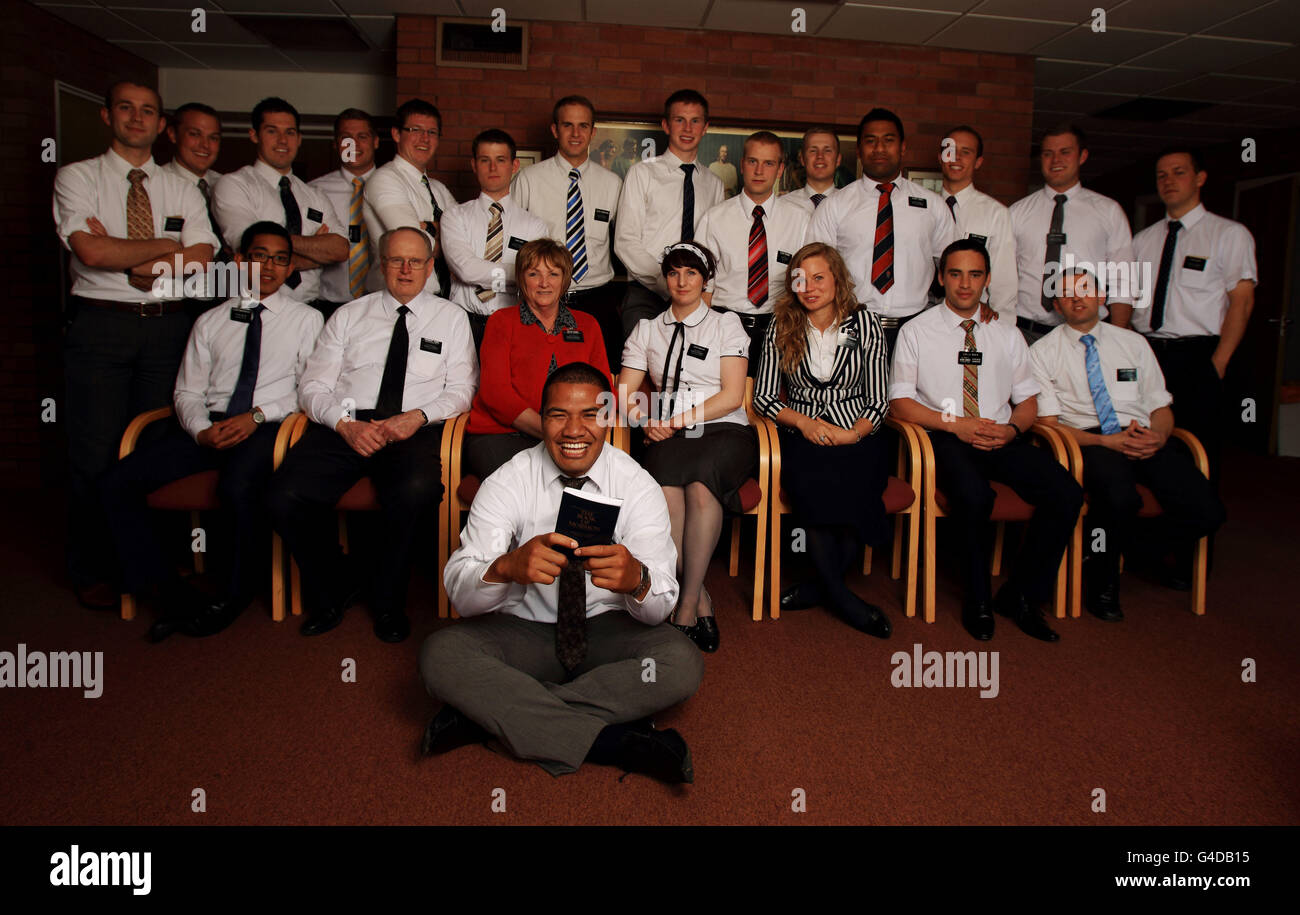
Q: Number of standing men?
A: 14